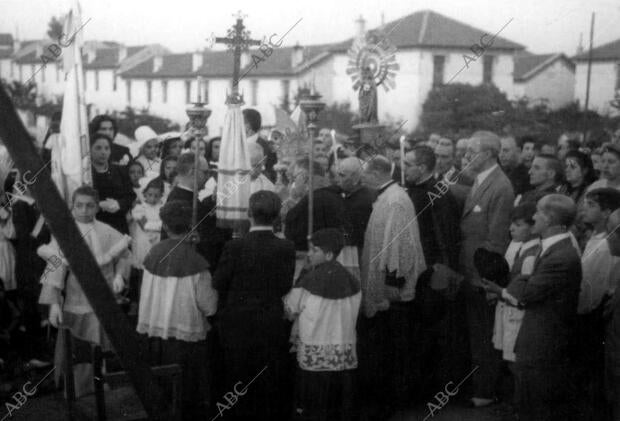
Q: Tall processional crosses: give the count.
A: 1